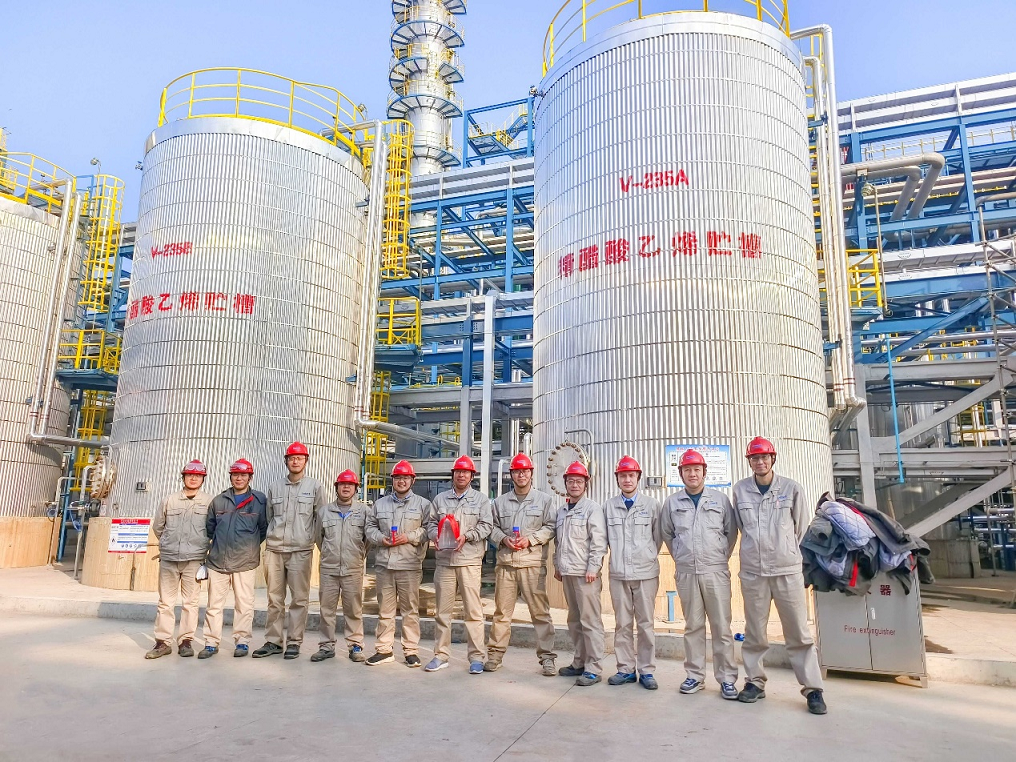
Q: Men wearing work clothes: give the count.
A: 11